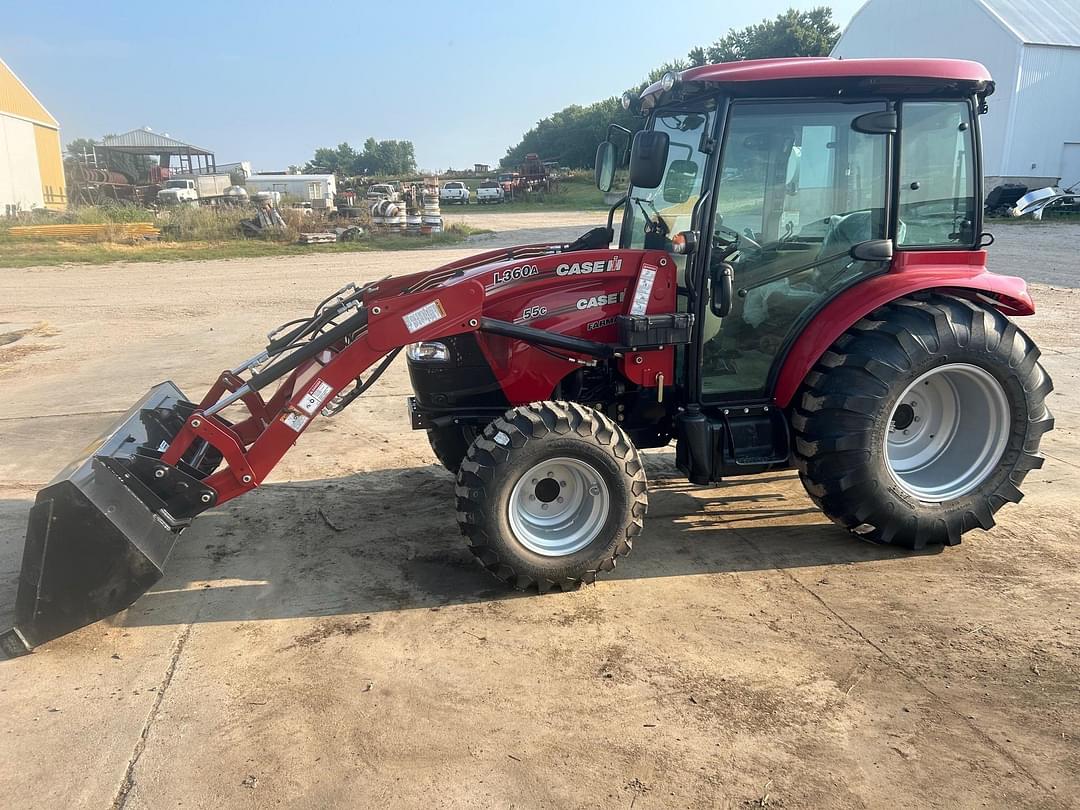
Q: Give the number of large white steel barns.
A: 1